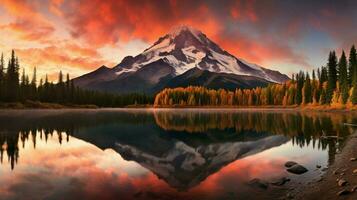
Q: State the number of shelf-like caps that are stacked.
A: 0